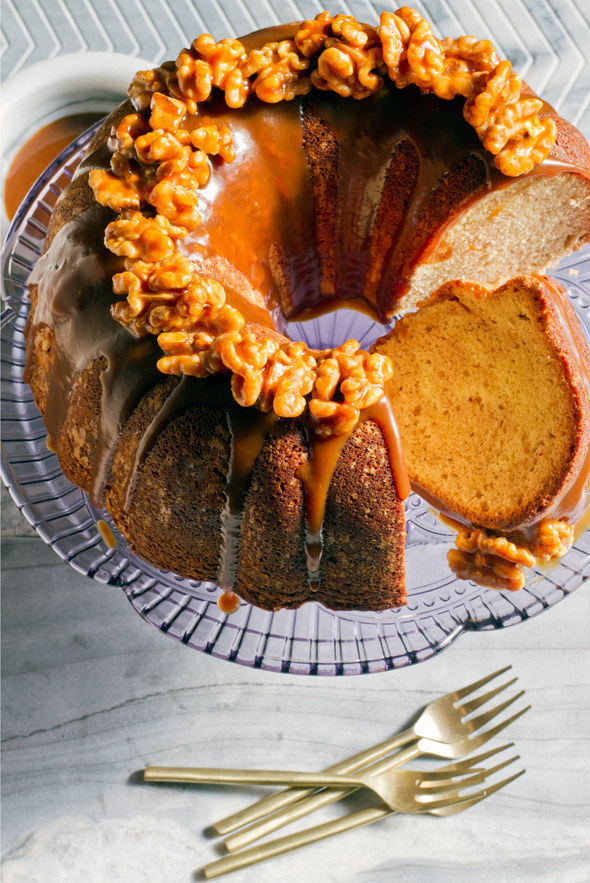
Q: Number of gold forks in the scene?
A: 4